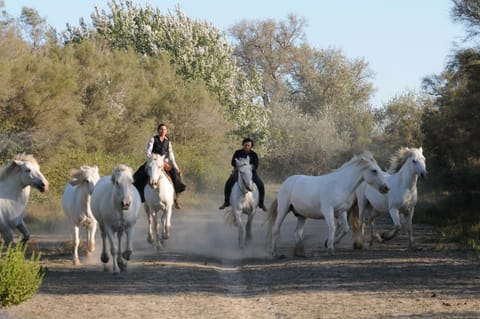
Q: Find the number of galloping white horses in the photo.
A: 7